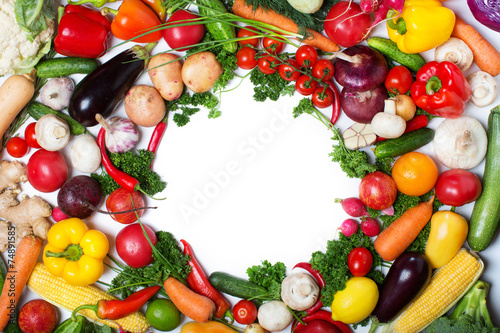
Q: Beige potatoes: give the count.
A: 3